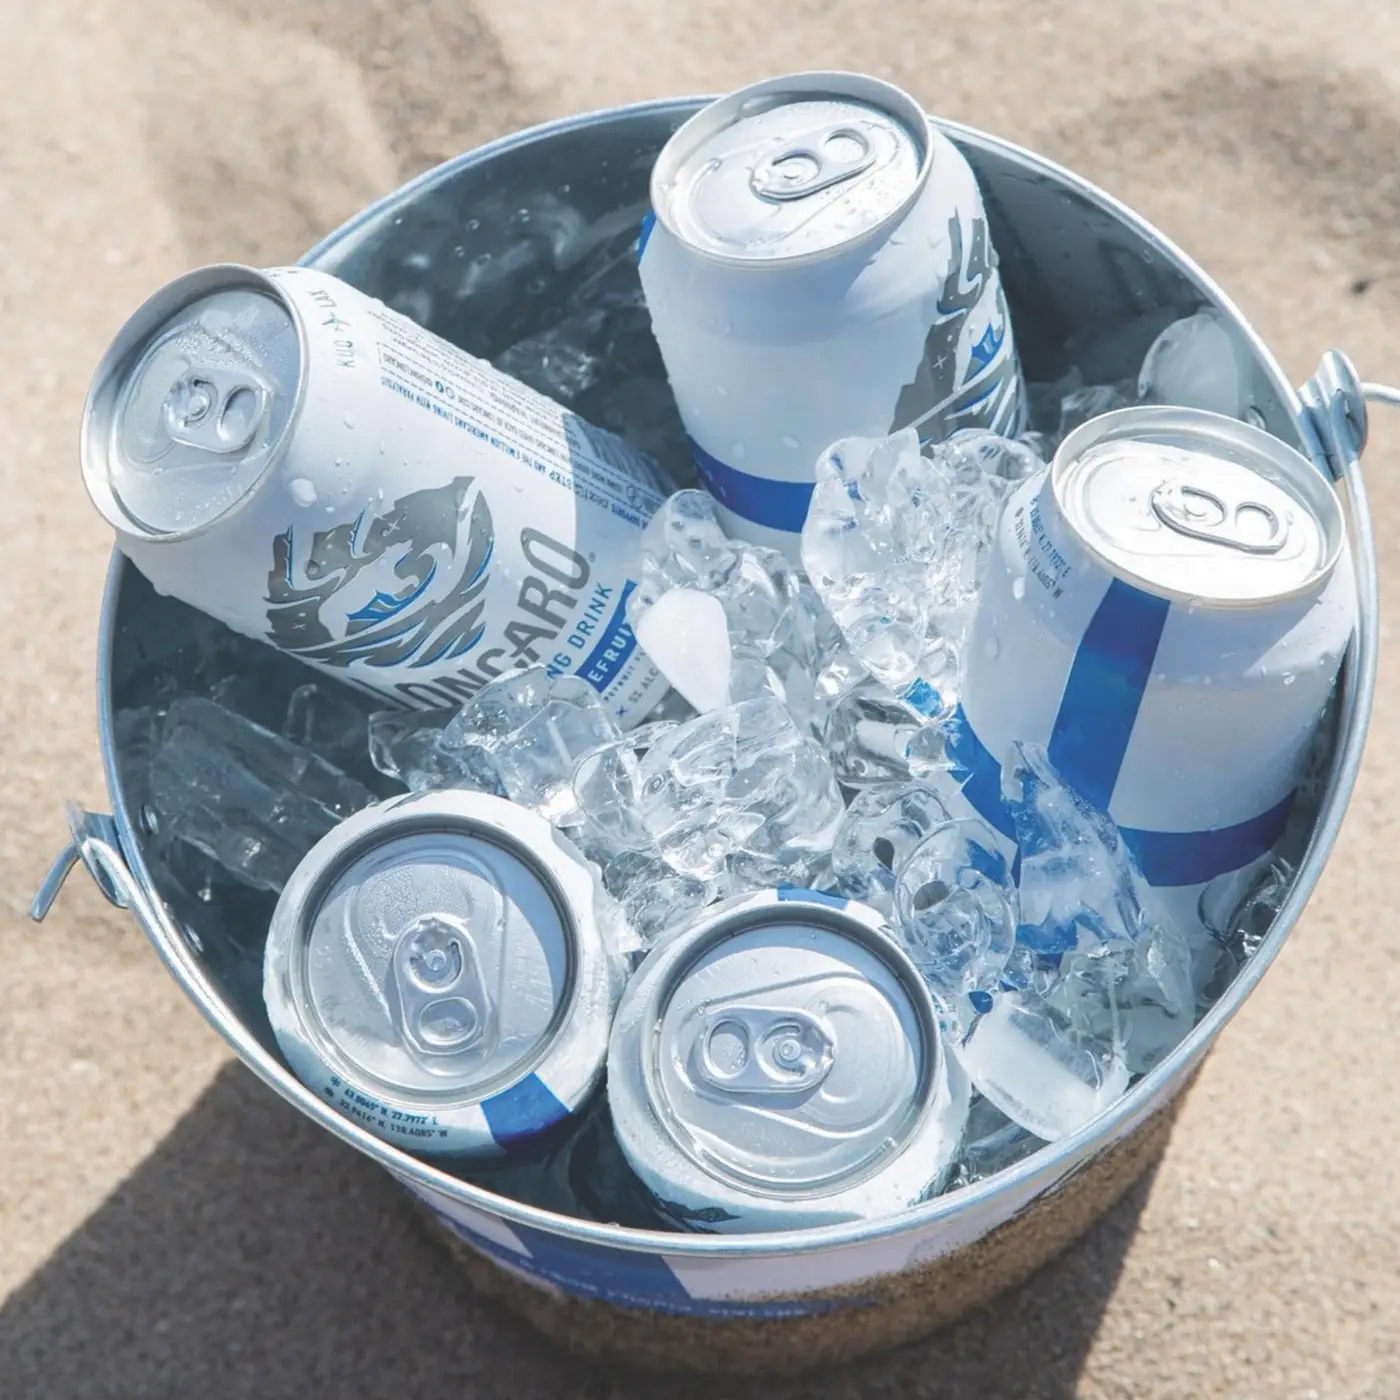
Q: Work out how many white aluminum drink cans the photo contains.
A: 5